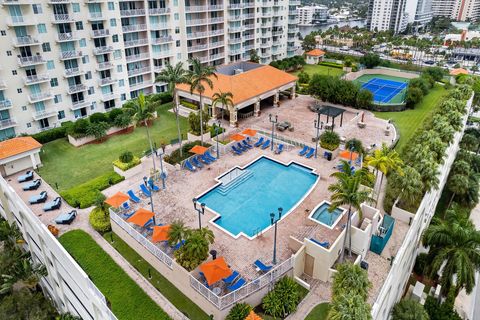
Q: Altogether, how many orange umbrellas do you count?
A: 8